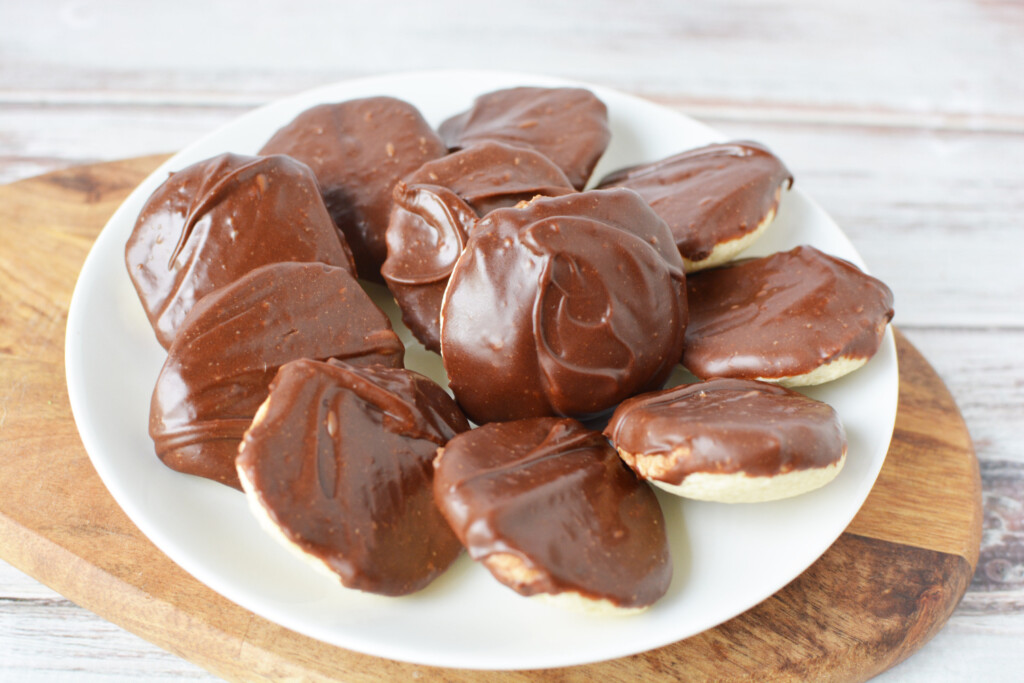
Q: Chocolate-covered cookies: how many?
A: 11